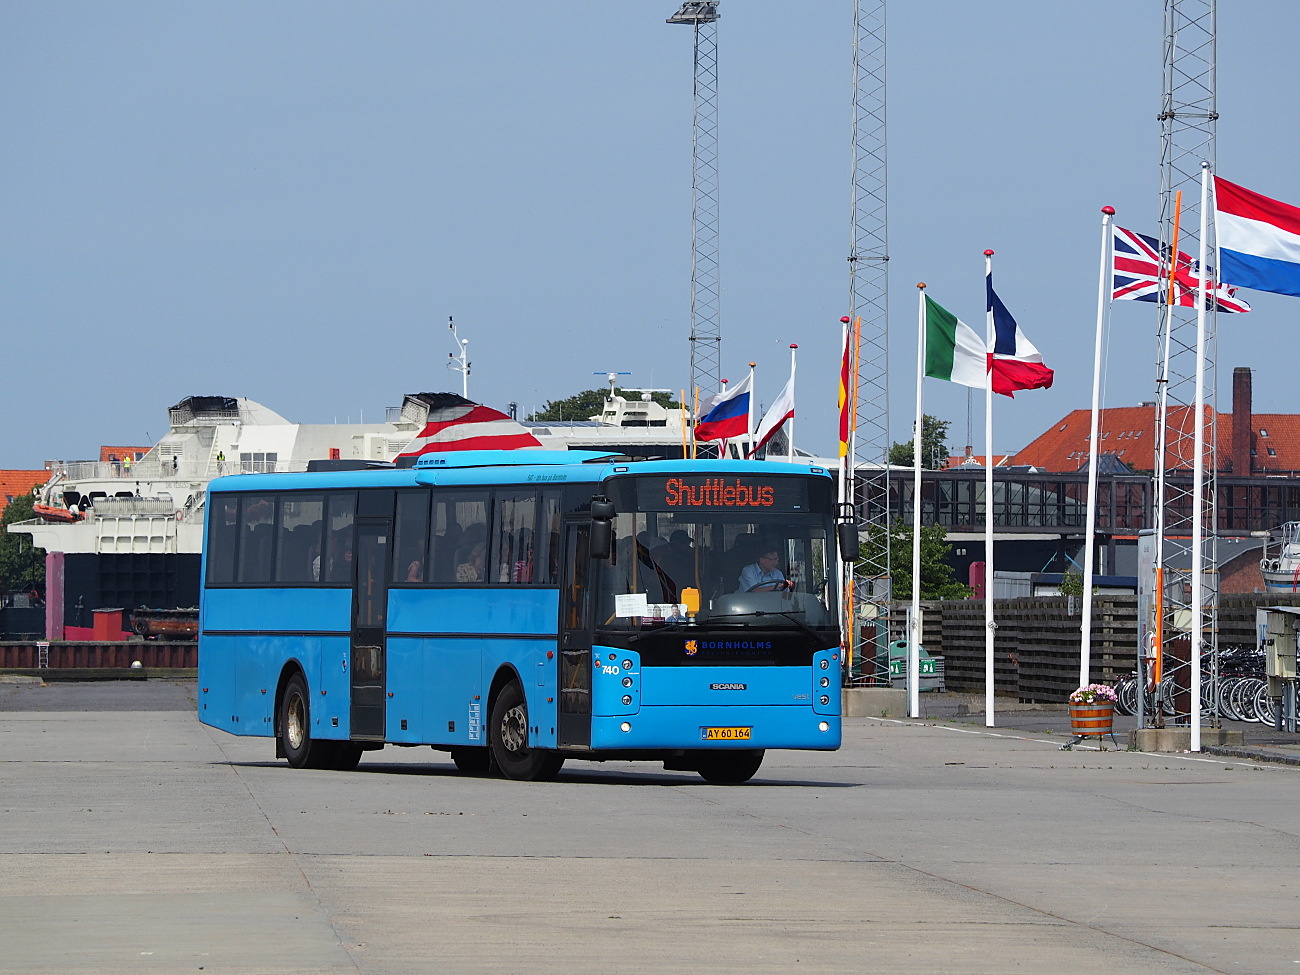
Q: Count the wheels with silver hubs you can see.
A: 2